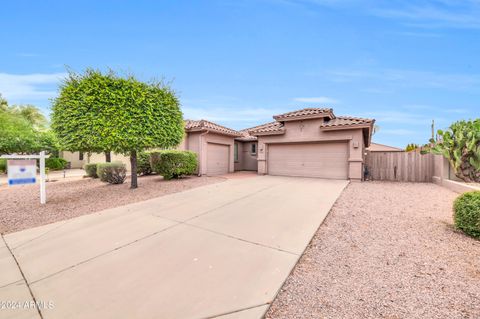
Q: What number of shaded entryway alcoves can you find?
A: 1